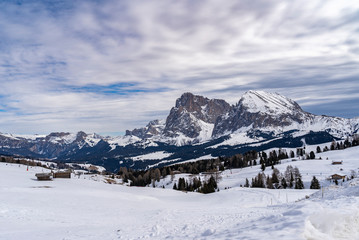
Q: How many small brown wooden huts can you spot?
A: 4